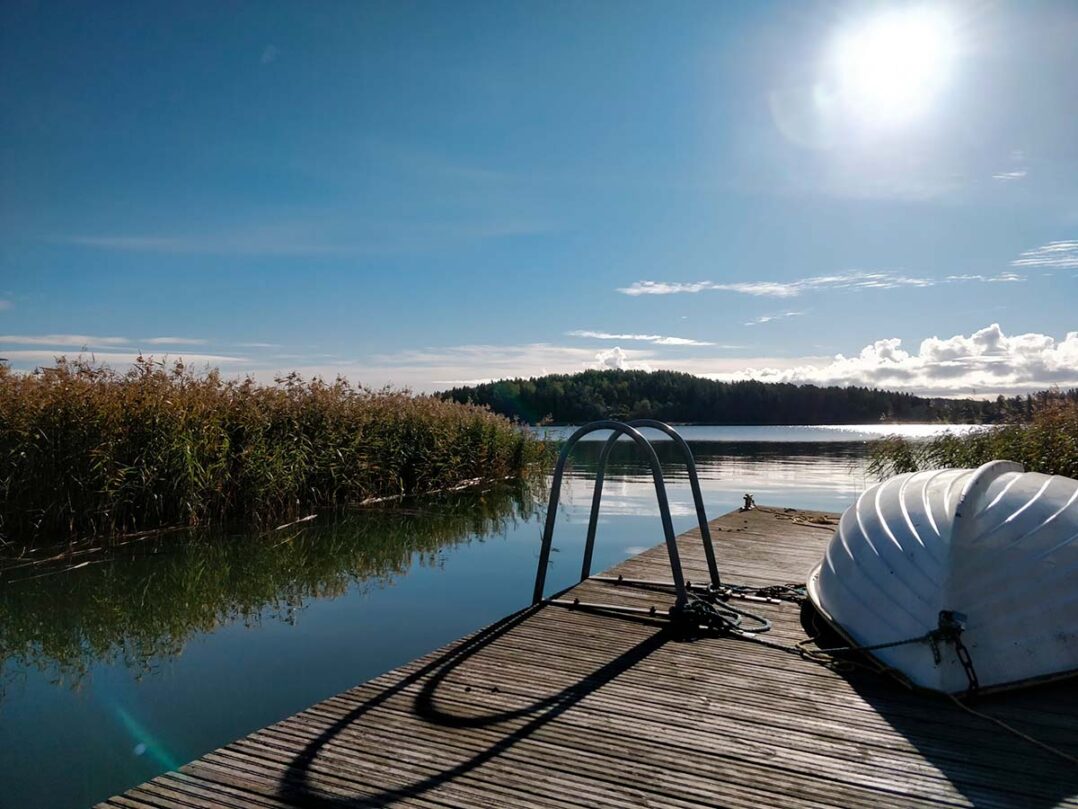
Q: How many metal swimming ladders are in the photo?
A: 1